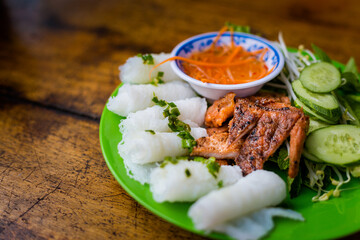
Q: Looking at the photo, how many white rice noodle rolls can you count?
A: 6